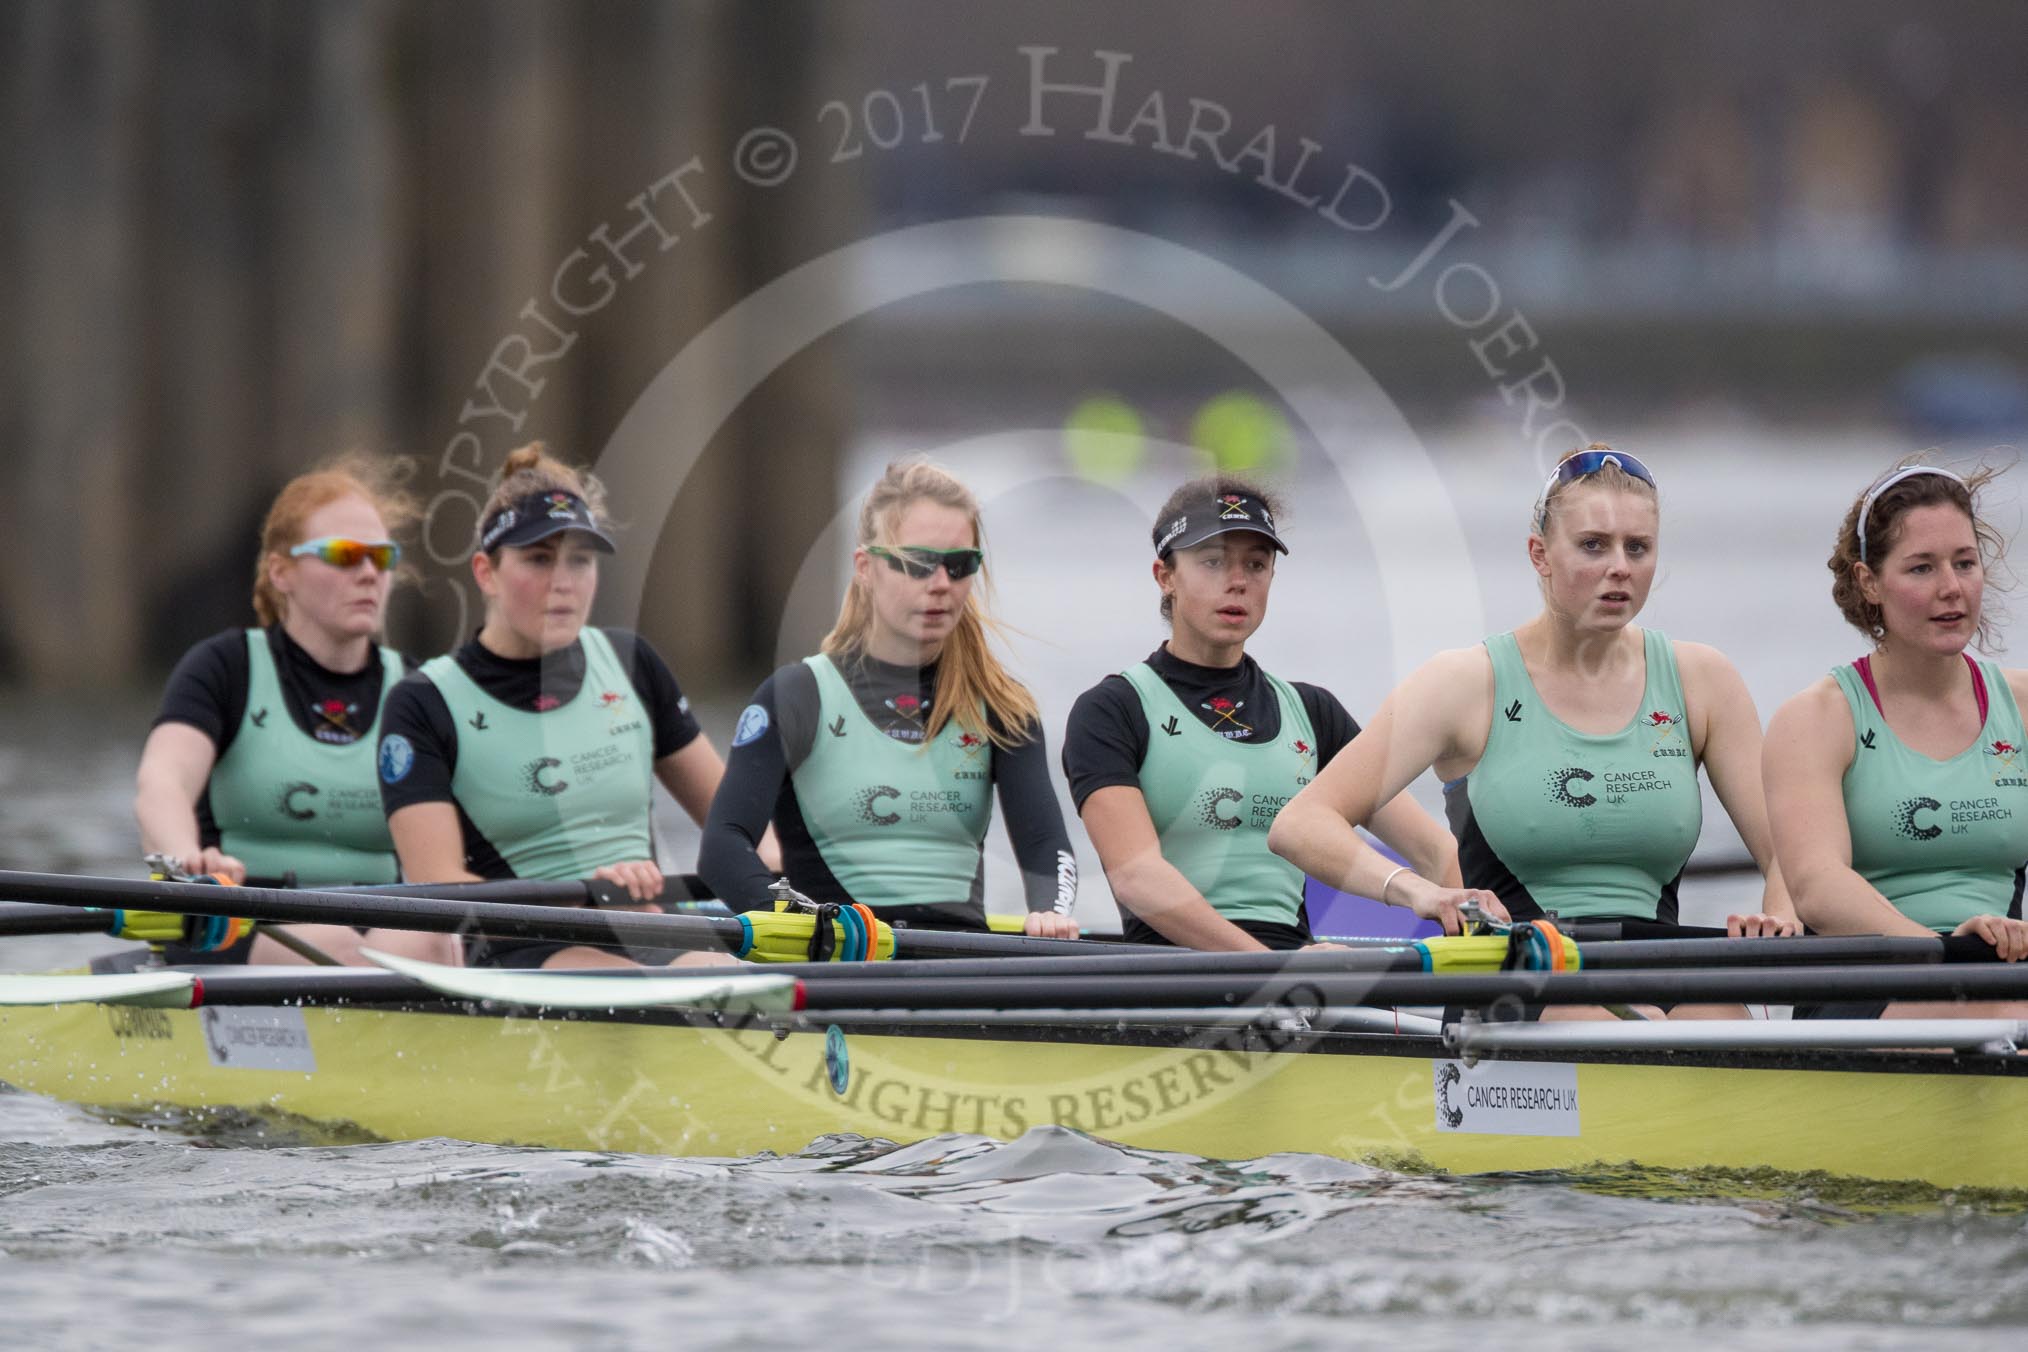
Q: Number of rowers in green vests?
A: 6